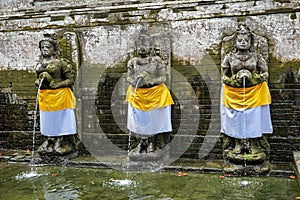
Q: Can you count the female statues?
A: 3